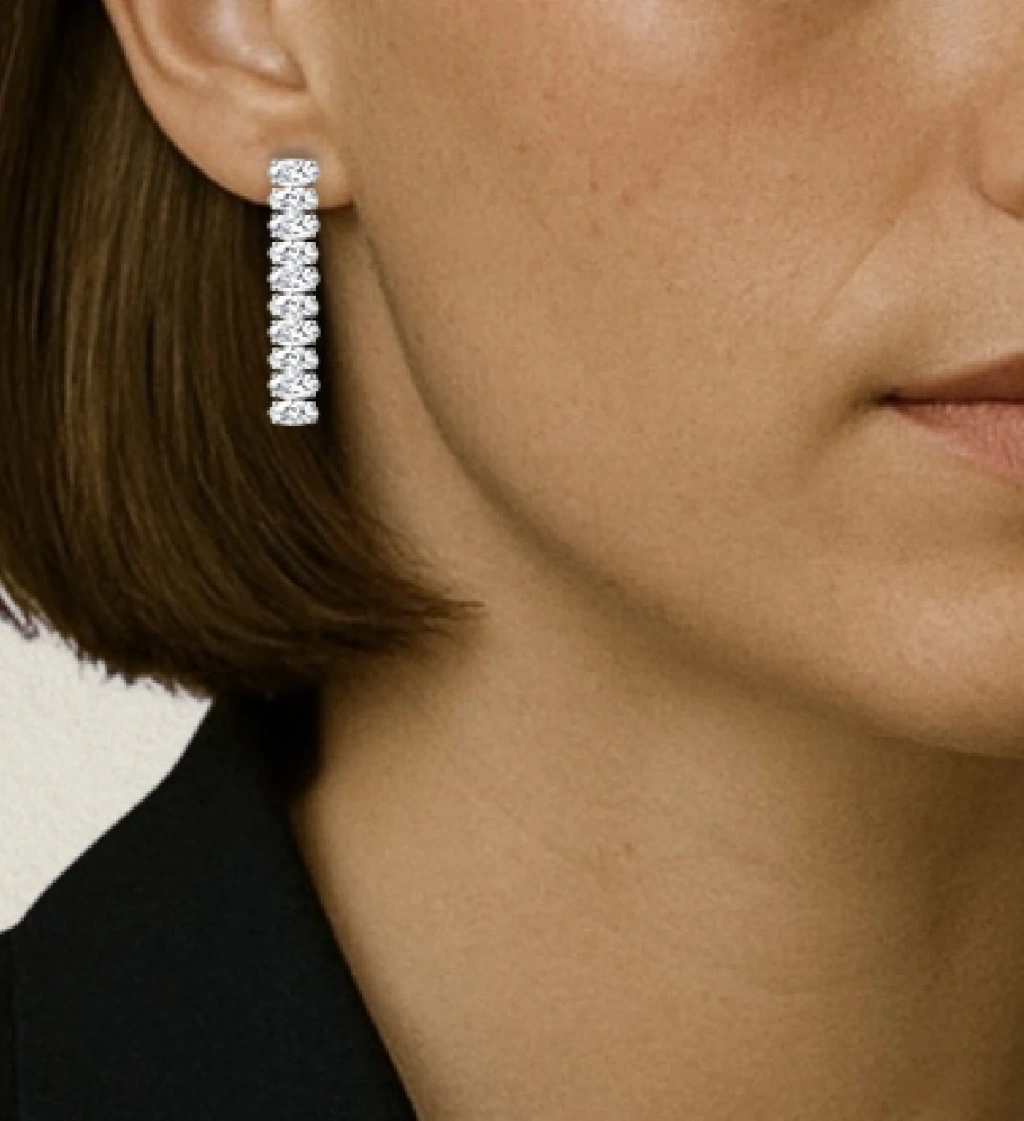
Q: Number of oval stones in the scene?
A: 10